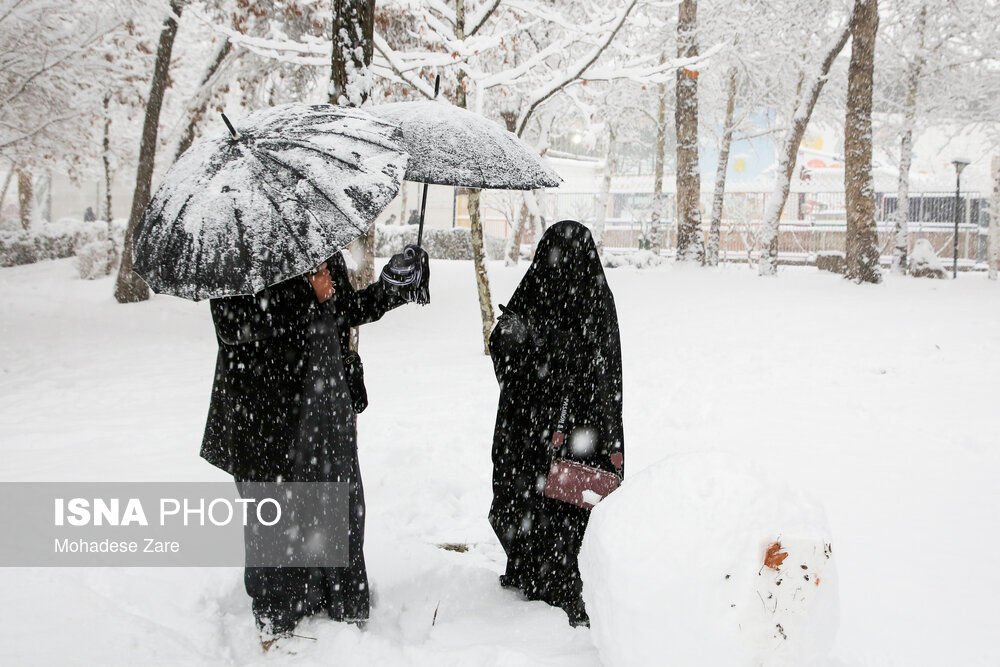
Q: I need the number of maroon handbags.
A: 1